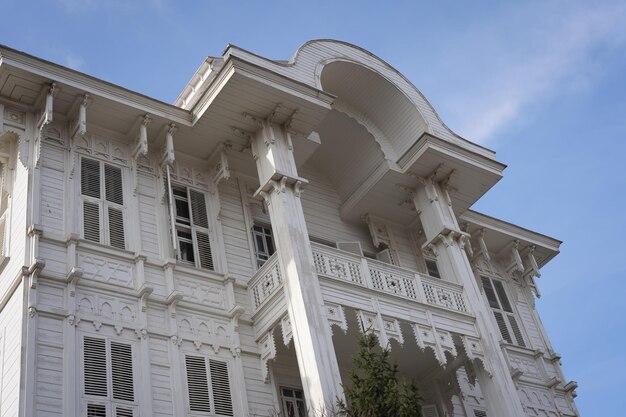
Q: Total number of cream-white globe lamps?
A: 0